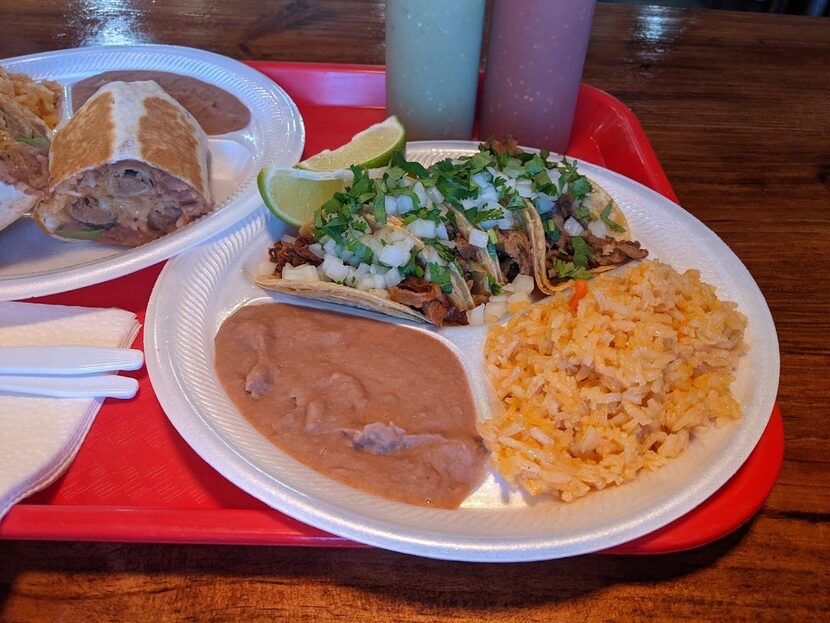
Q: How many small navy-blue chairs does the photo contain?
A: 0